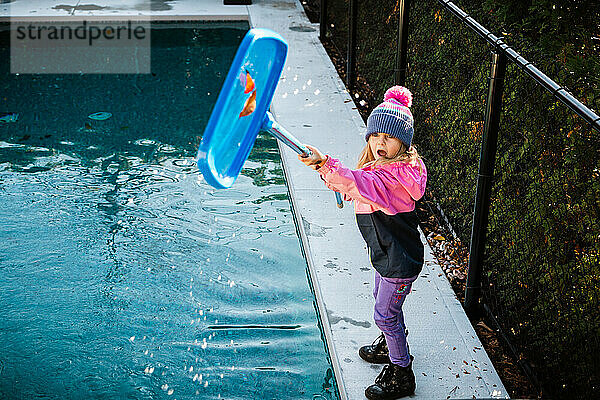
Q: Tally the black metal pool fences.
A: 1